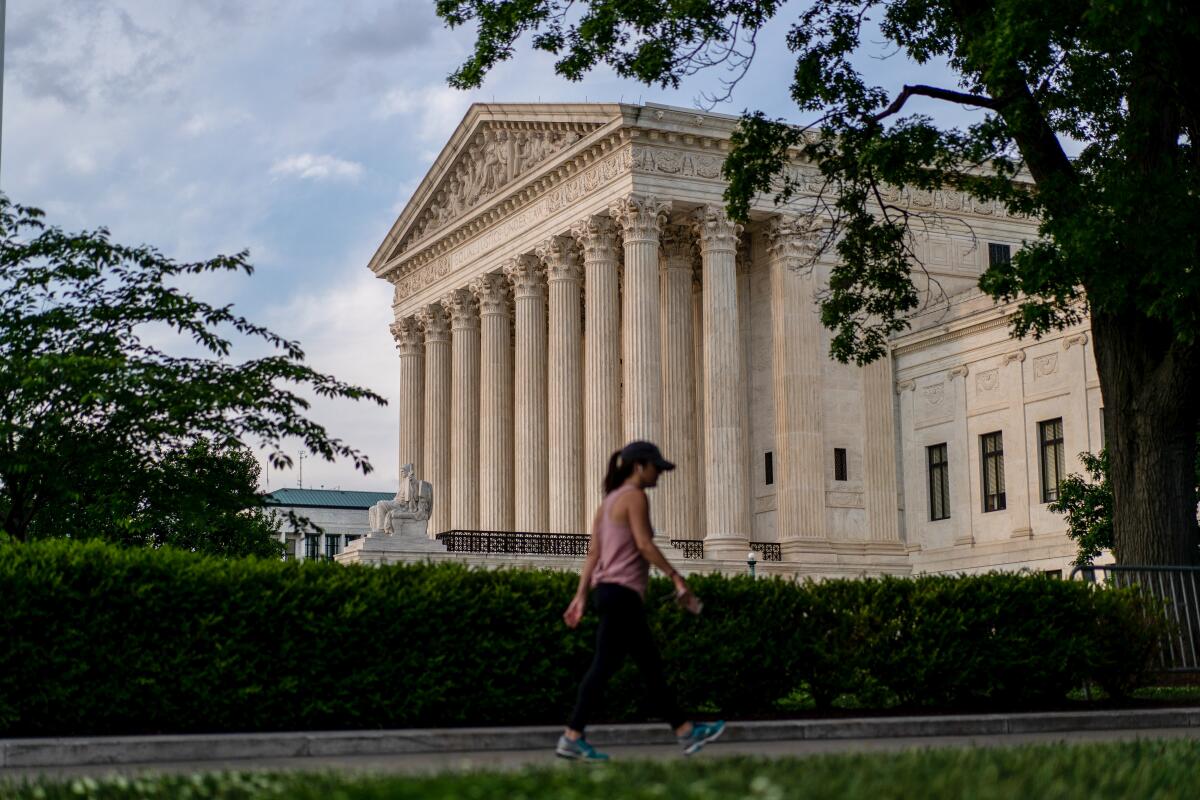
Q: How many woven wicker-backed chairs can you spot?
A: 0